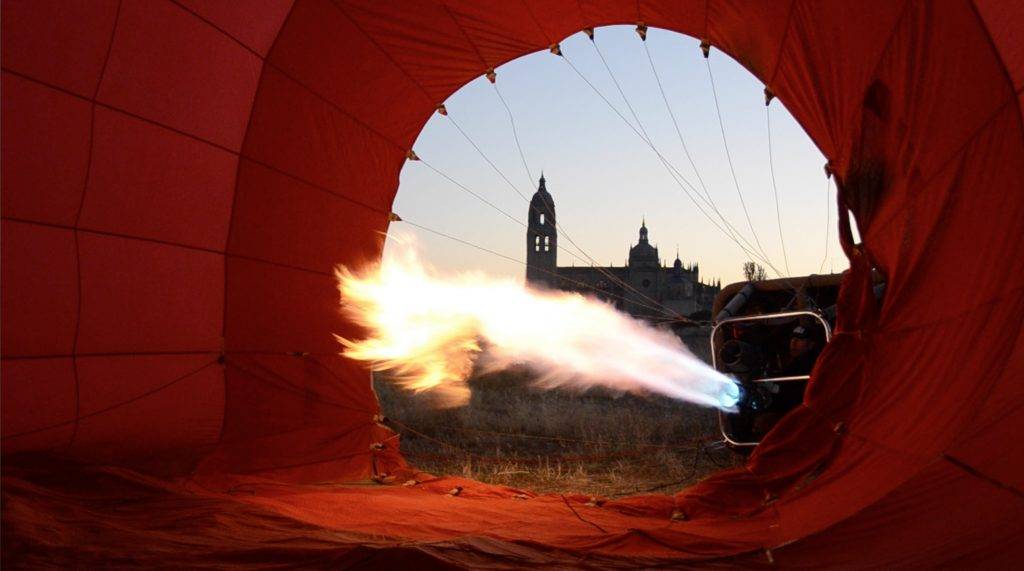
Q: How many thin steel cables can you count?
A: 10